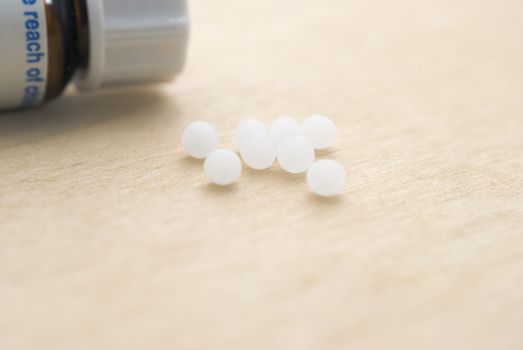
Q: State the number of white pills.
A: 8